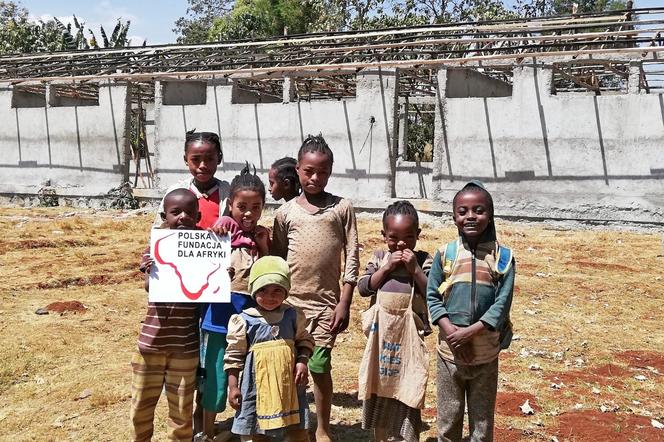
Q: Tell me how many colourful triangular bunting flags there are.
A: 0